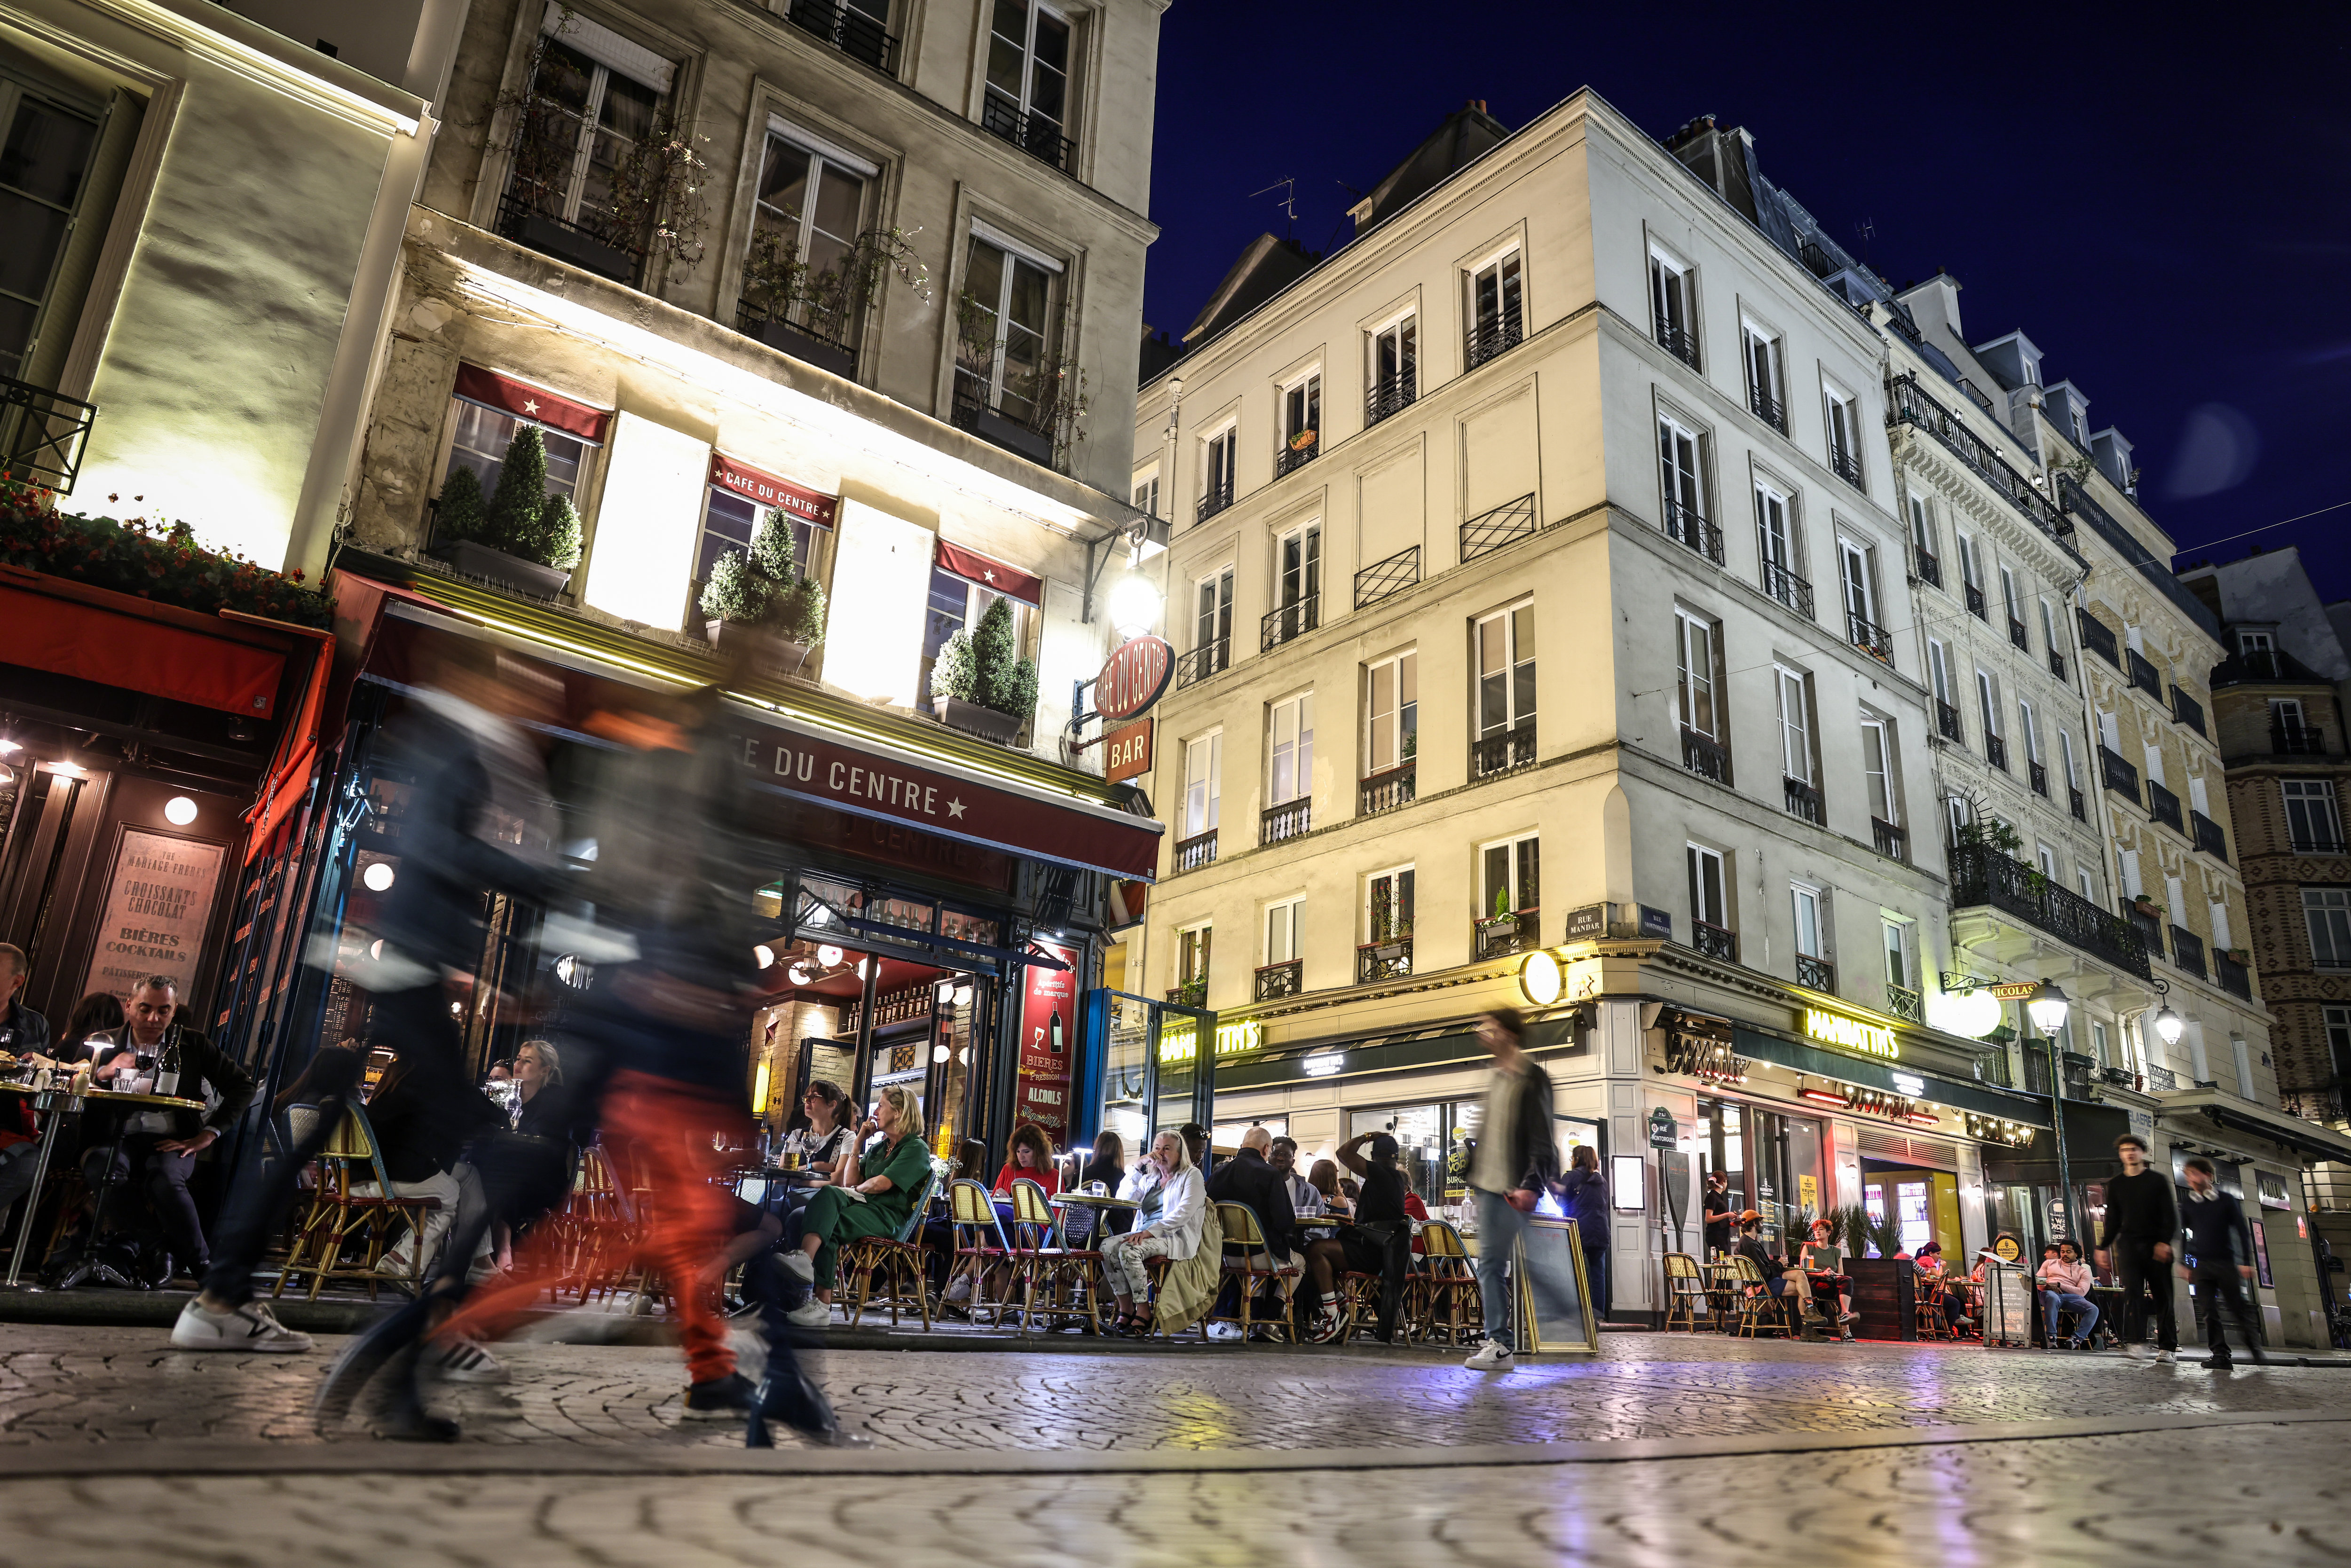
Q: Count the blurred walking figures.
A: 5